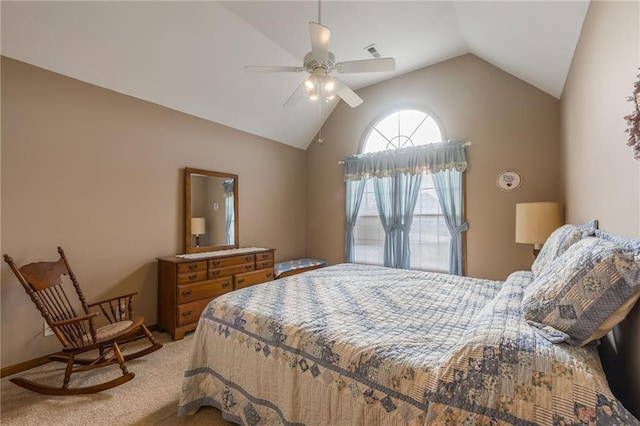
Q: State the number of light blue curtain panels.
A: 4